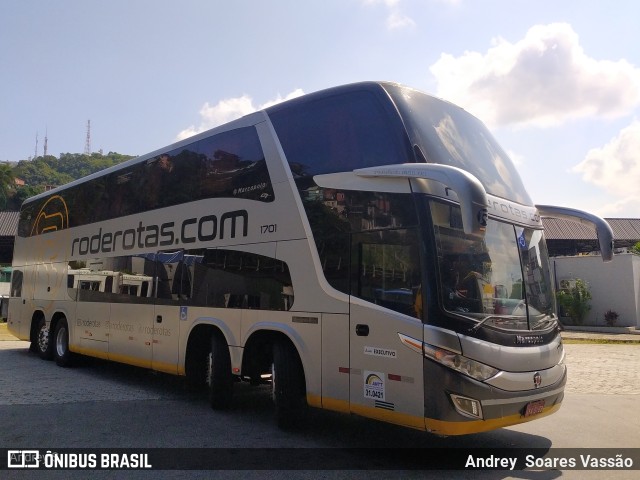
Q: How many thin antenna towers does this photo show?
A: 3